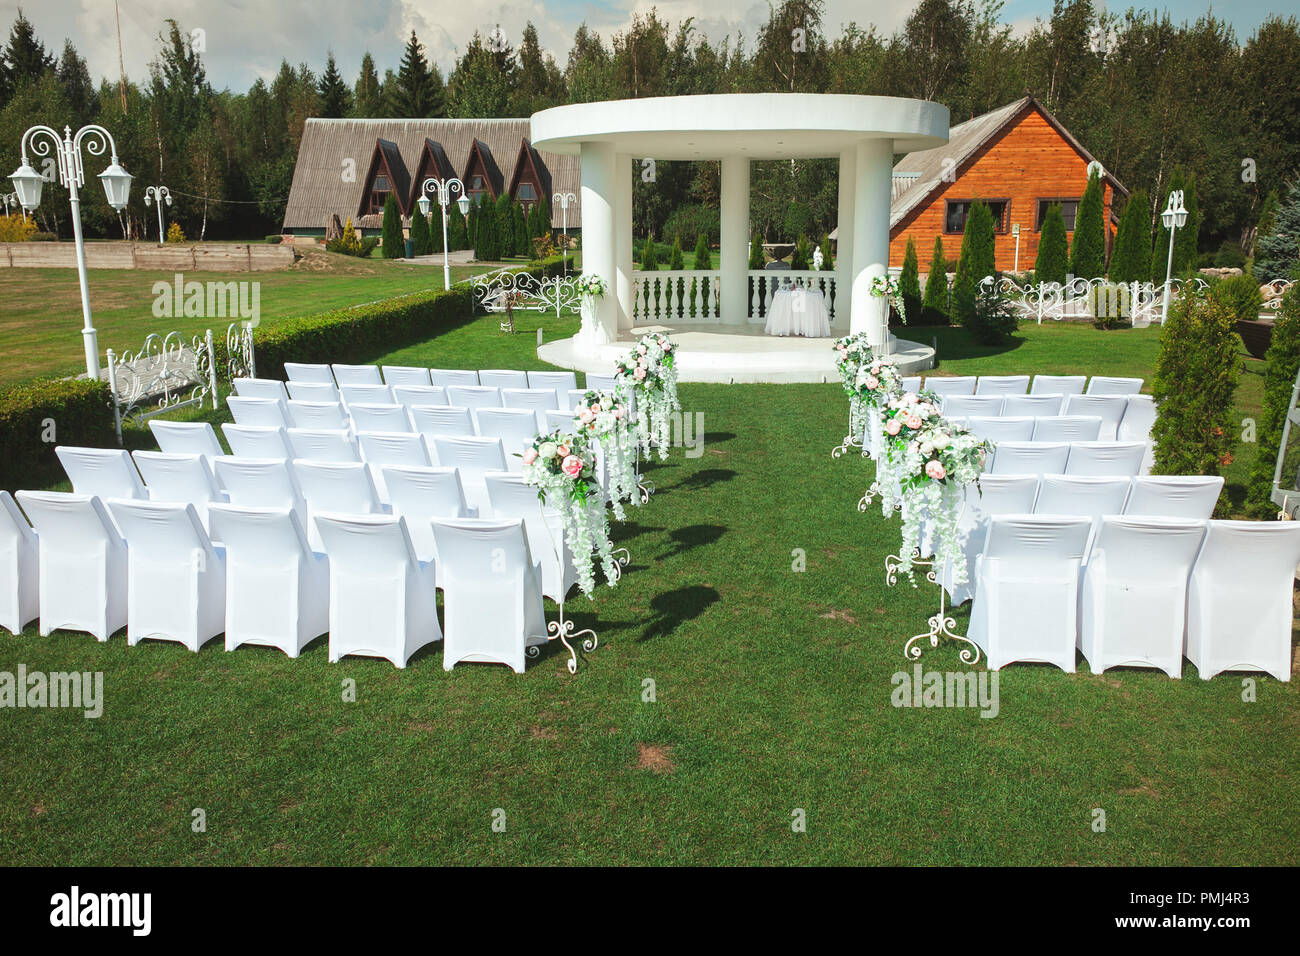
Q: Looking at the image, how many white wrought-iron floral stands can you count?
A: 8